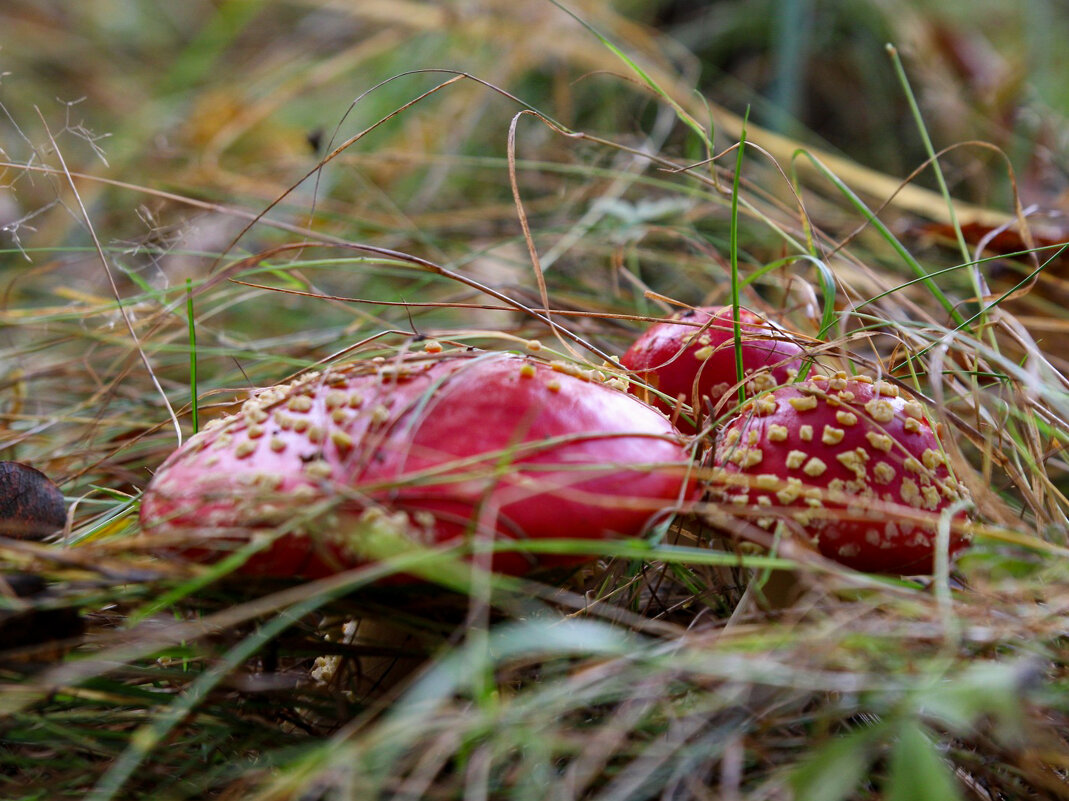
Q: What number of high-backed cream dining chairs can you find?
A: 0